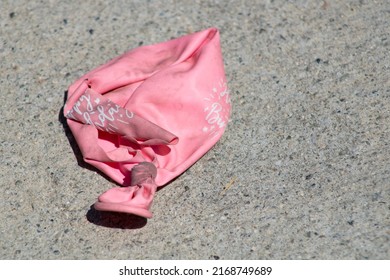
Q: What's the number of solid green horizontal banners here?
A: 0